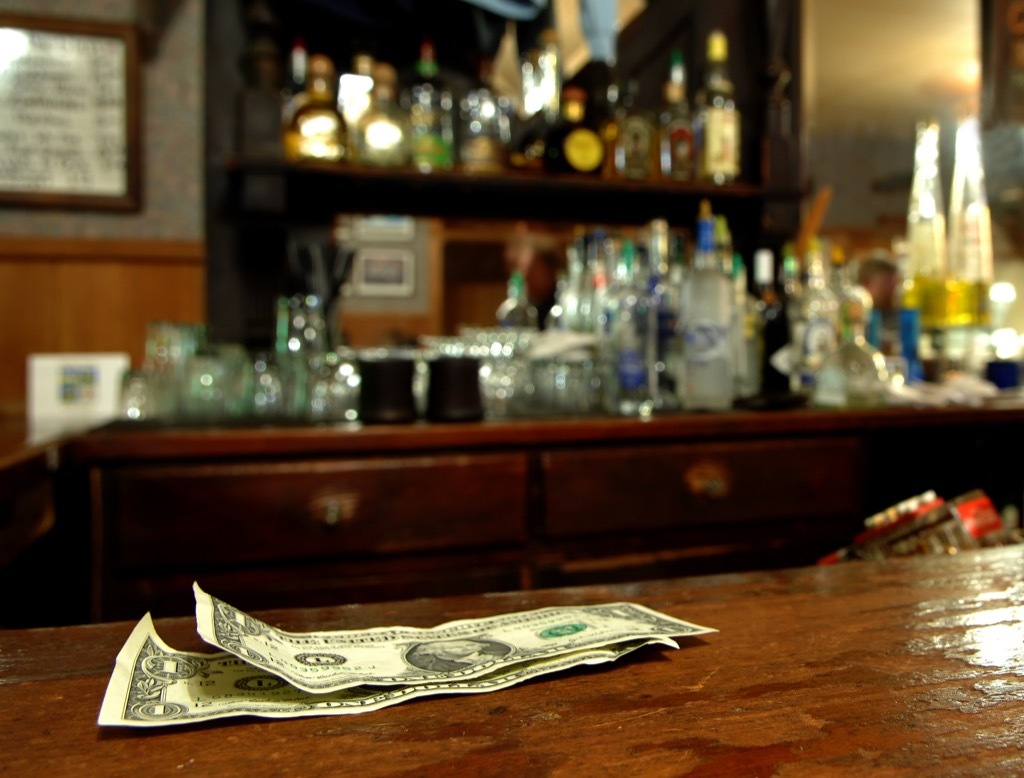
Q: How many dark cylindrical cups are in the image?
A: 2